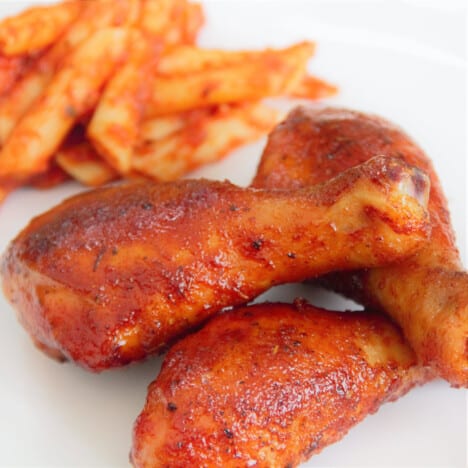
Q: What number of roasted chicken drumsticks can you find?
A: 3